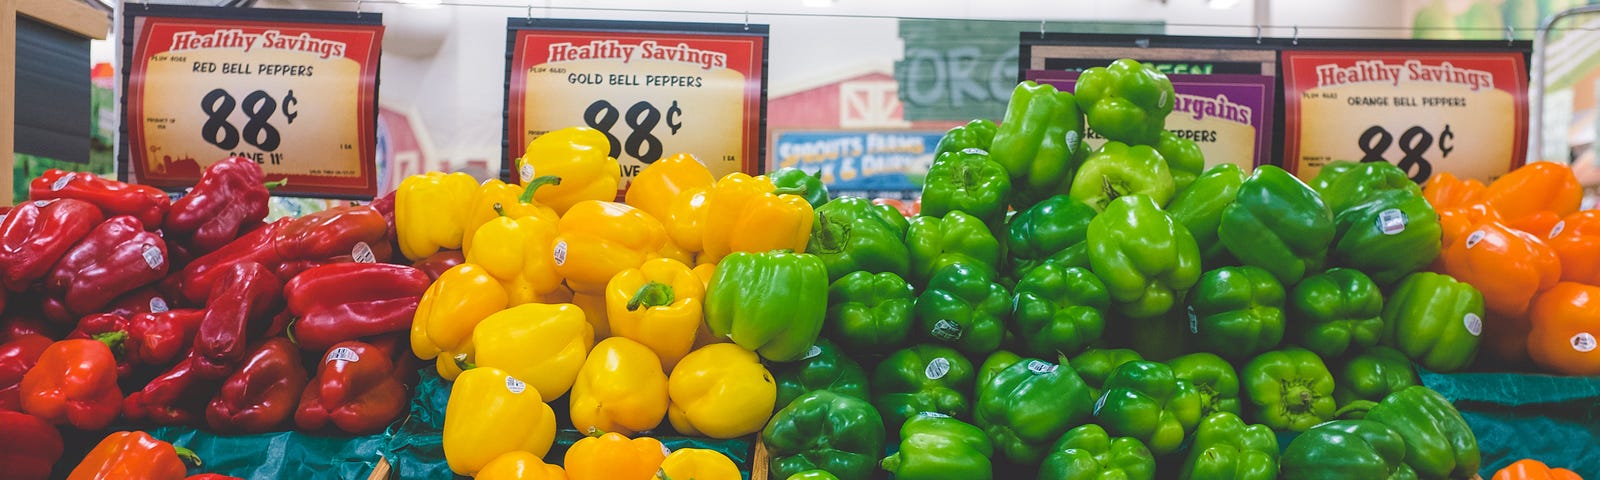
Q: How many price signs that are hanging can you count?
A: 4